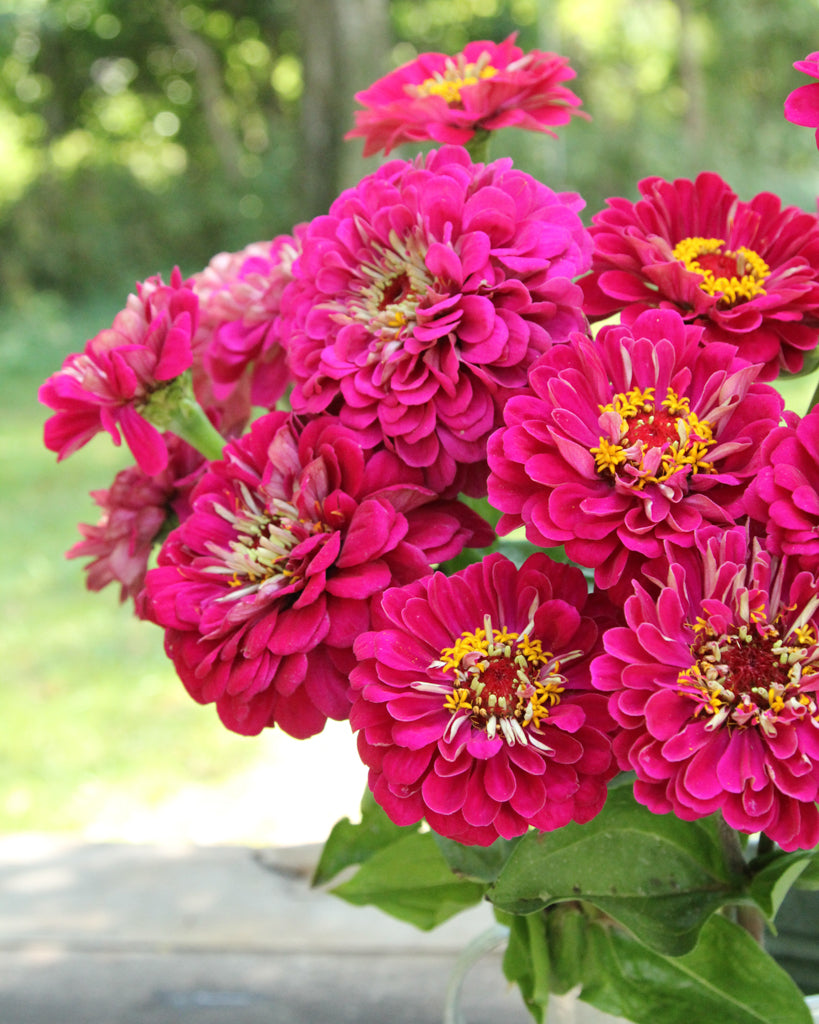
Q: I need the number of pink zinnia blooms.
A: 12